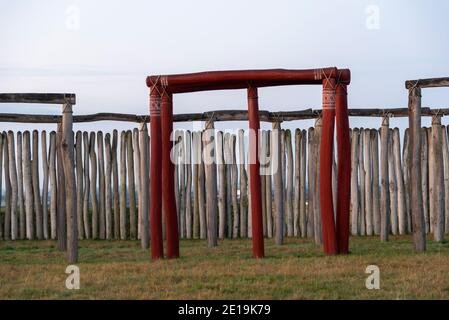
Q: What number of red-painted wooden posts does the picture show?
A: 5